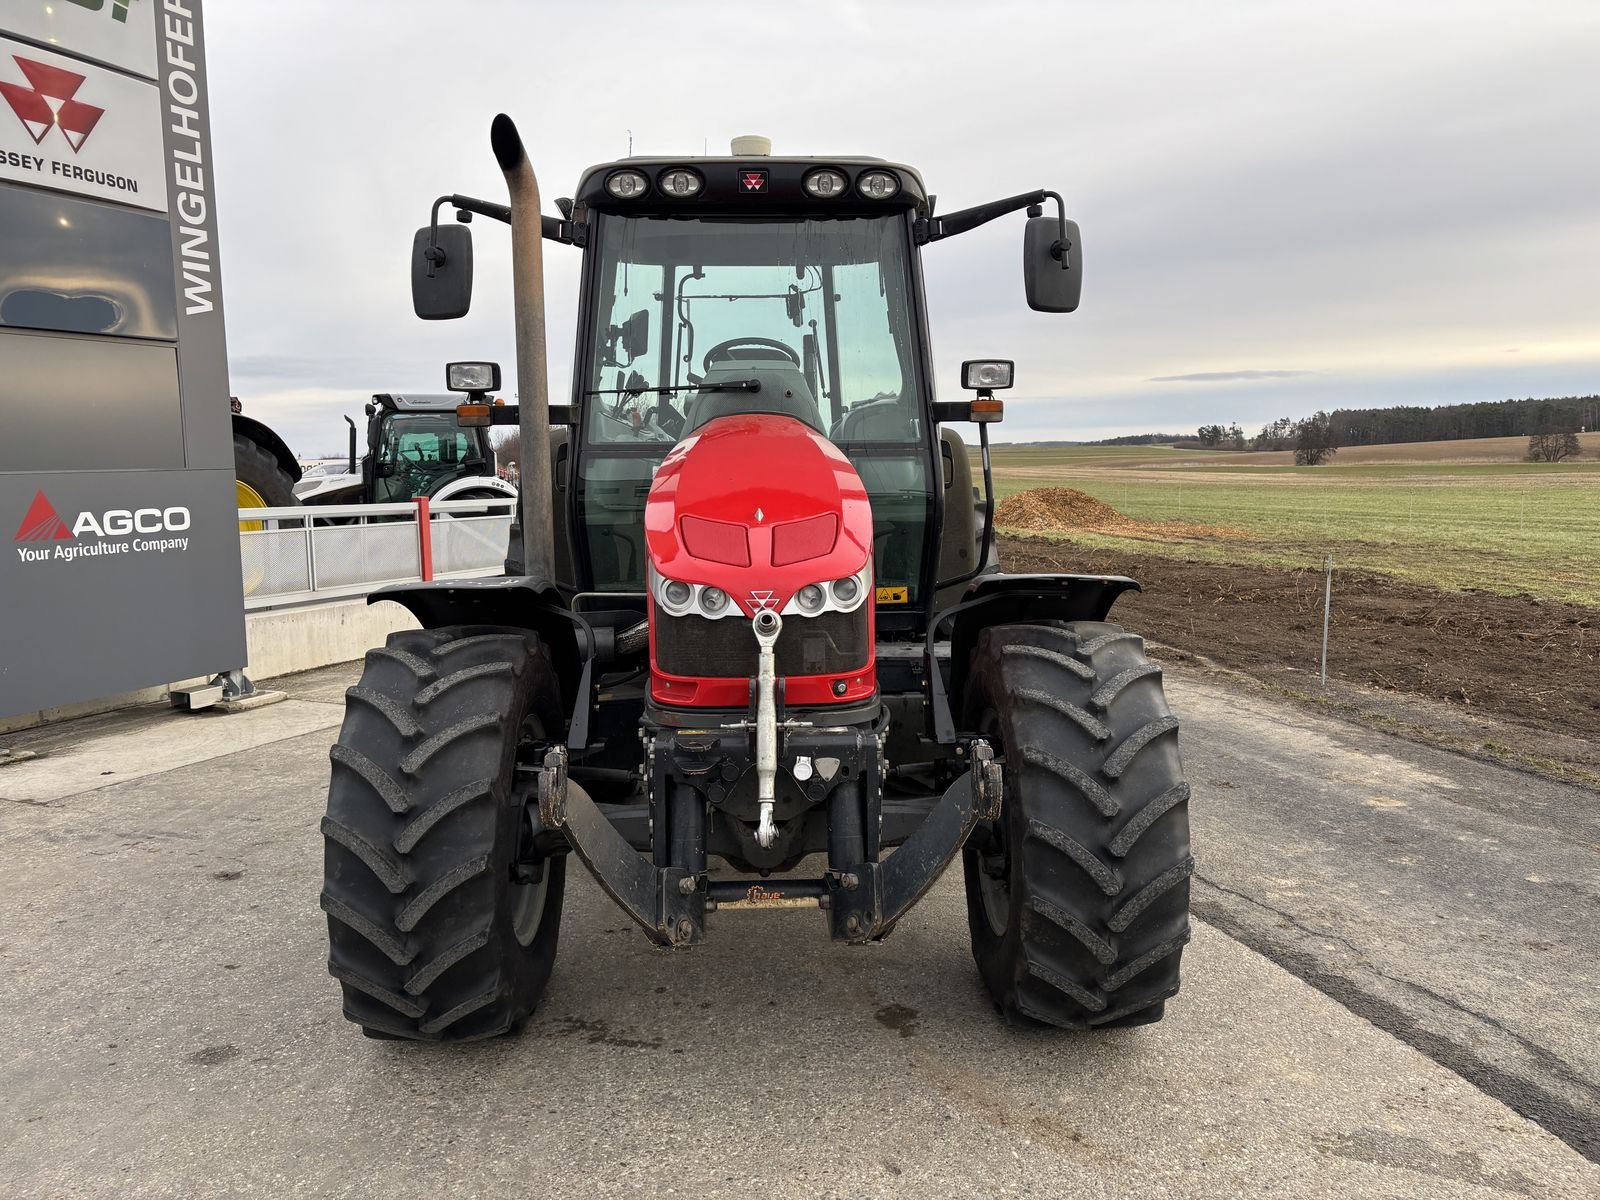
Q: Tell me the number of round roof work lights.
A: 4